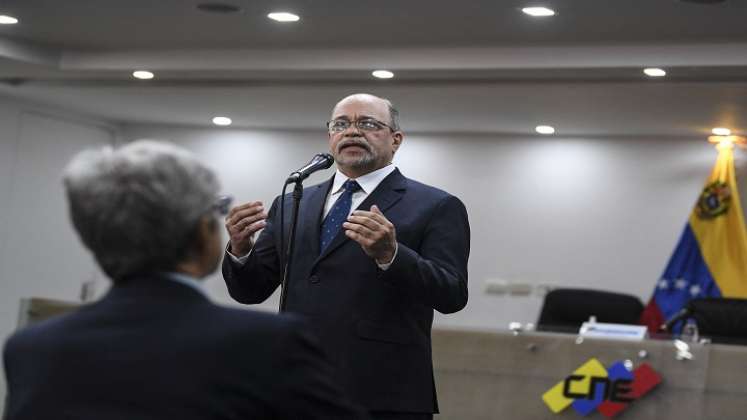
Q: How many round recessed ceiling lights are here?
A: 9